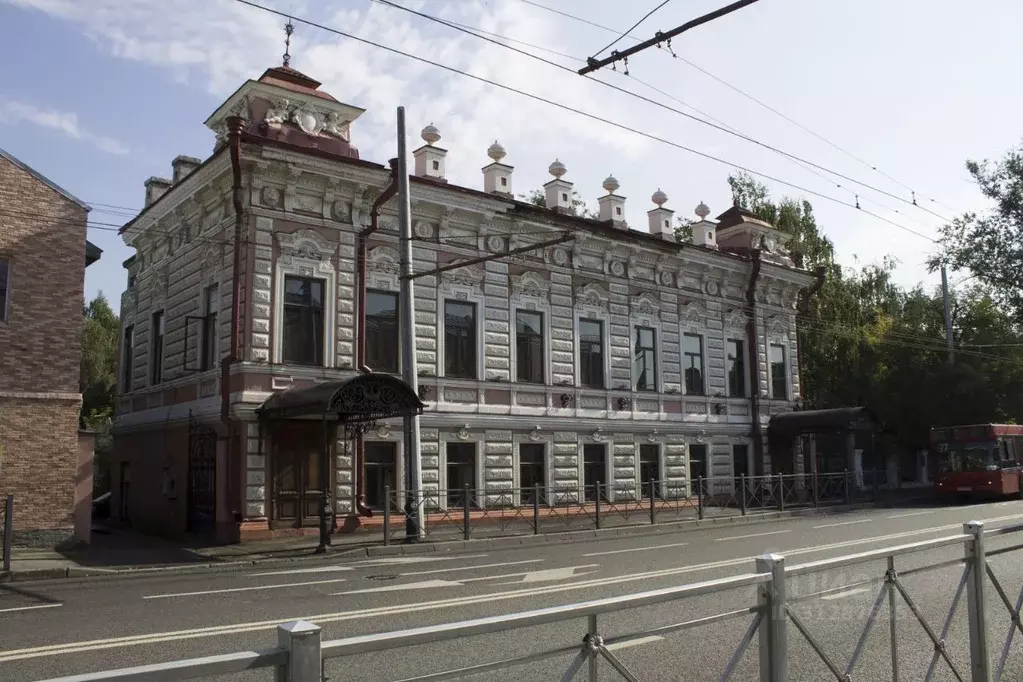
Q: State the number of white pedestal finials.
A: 6